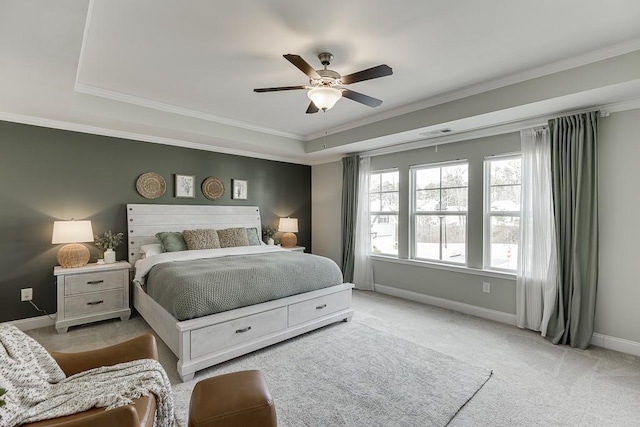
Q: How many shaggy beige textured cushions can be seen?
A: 2